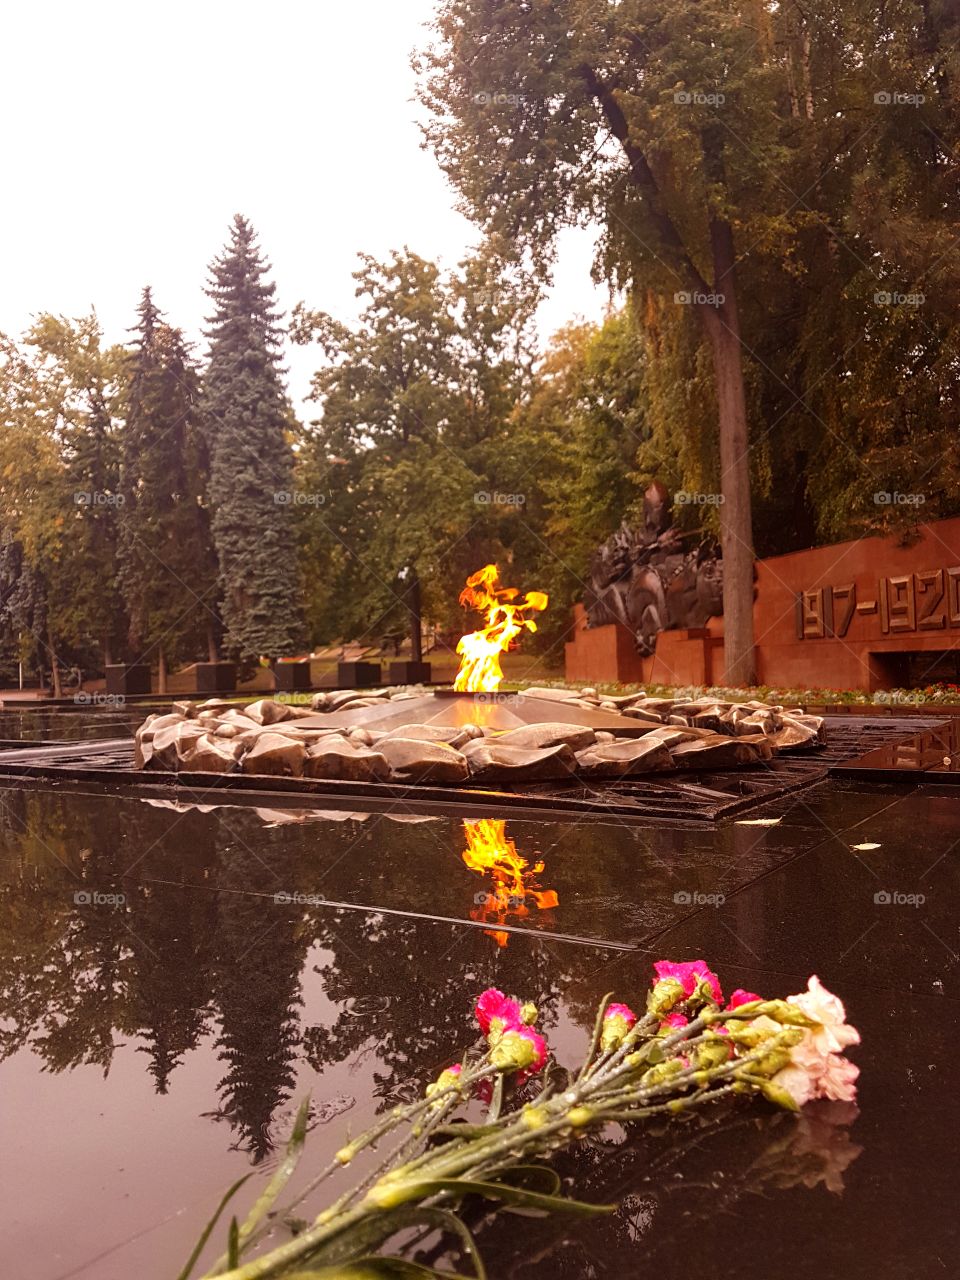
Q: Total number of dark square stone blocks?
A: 5